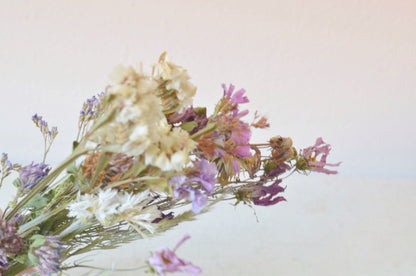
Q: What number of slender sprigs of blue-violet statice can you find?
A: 3